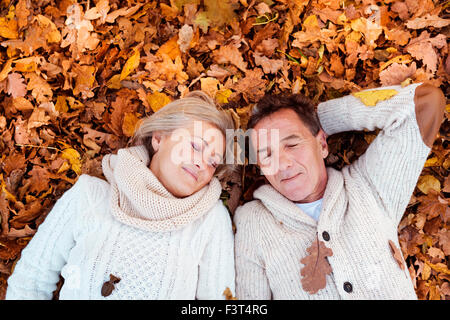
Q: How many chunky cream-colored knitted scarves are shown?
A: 1